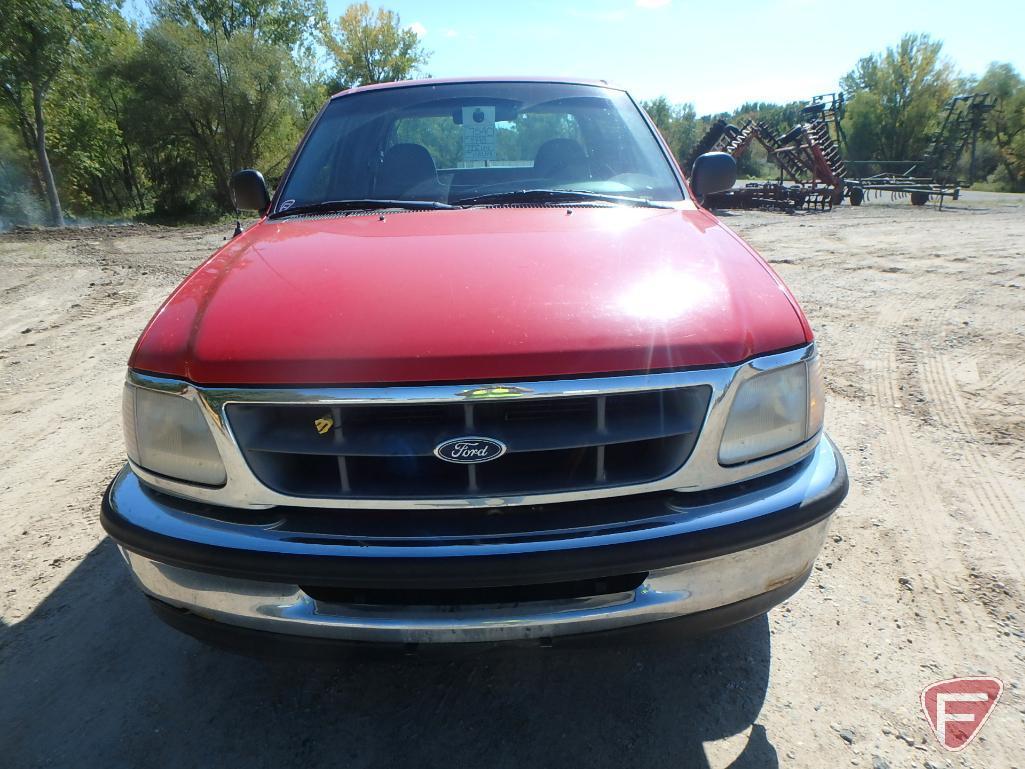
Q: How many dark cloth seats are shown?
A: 2